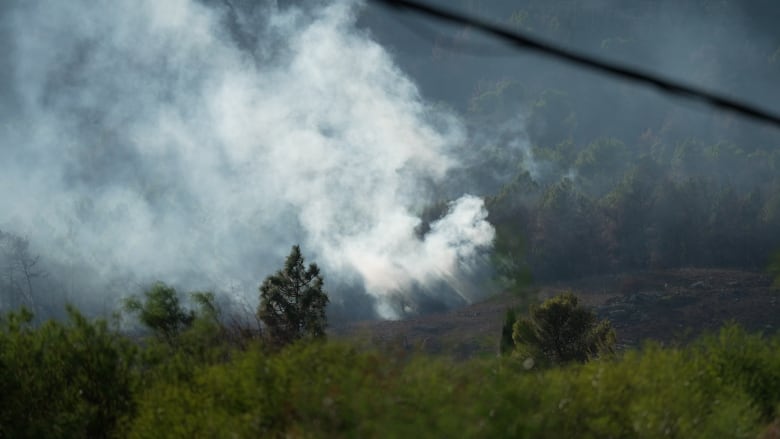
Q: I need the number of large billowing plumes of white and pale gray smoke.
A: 1